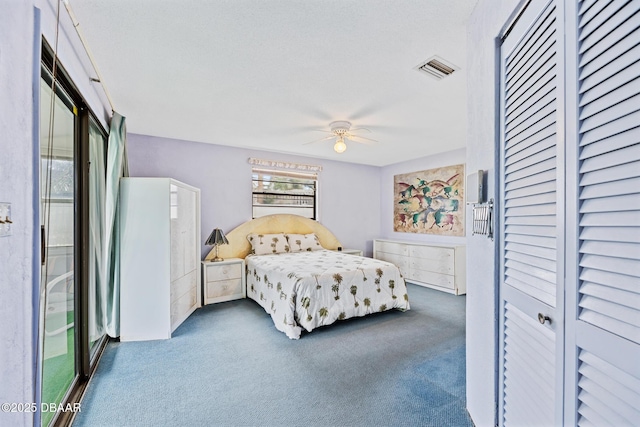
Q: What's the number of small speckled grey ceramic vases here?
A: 0